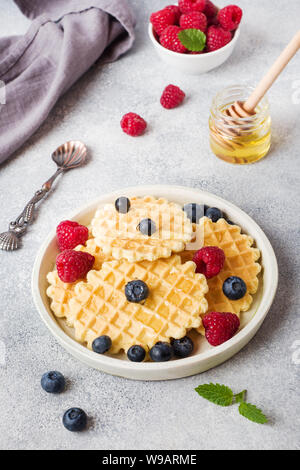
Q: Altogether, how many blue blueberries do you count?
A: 12